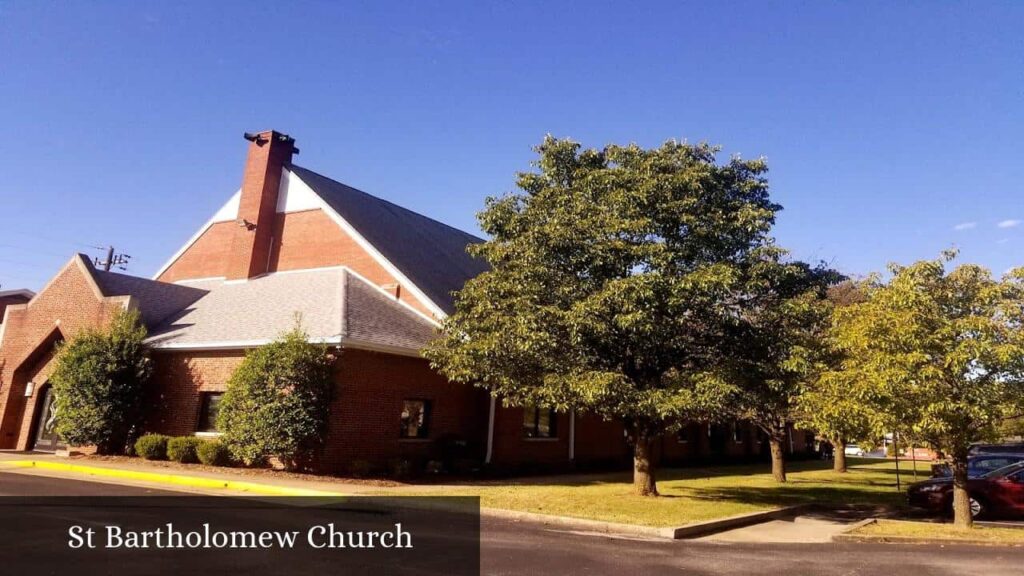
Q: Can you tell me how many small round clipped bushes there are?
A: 3